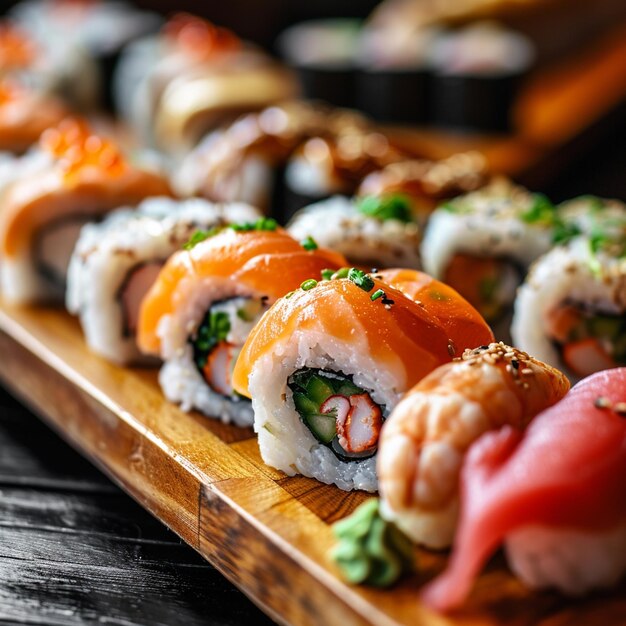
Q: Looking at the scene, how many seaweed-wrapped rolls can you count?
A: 3